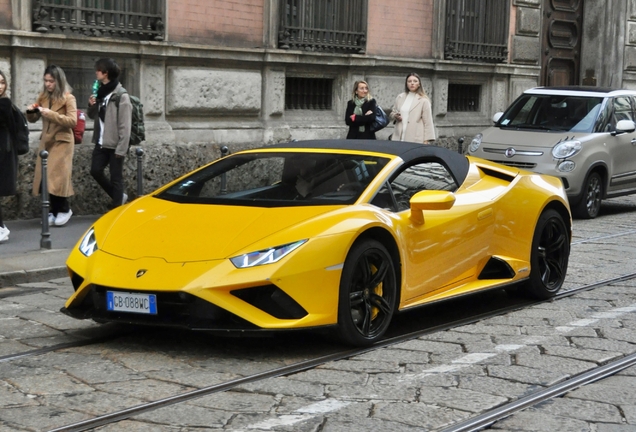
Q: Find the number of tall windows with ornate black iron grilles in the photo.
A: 3